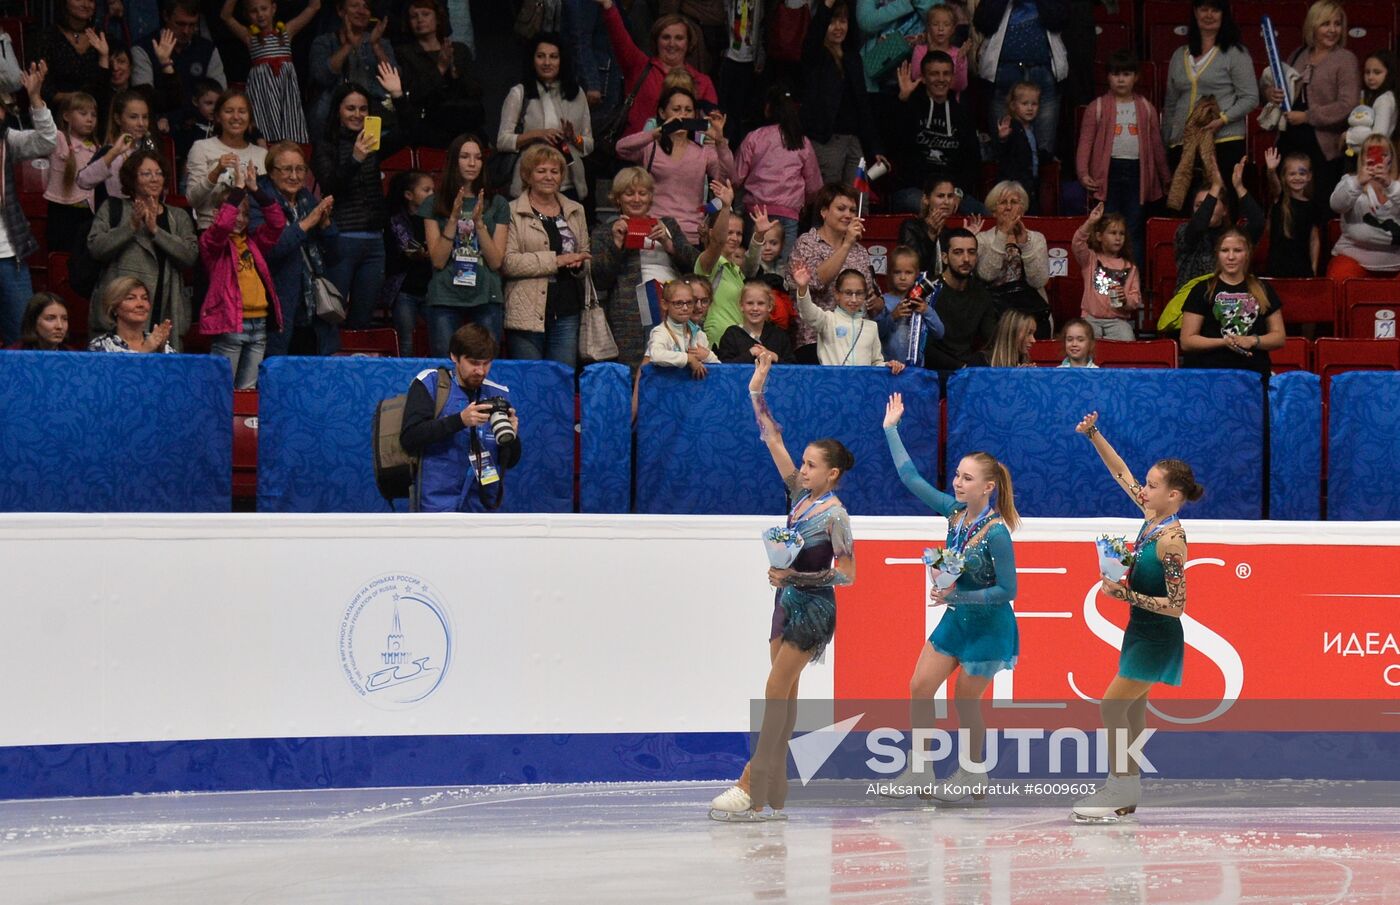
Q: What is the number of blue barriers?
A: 7